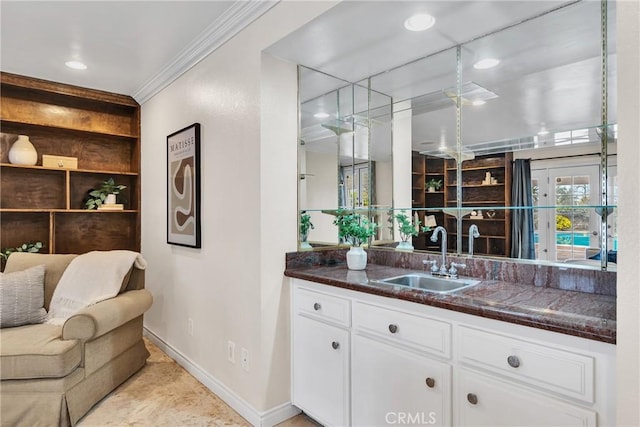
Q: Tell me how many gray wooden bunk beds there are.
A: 0